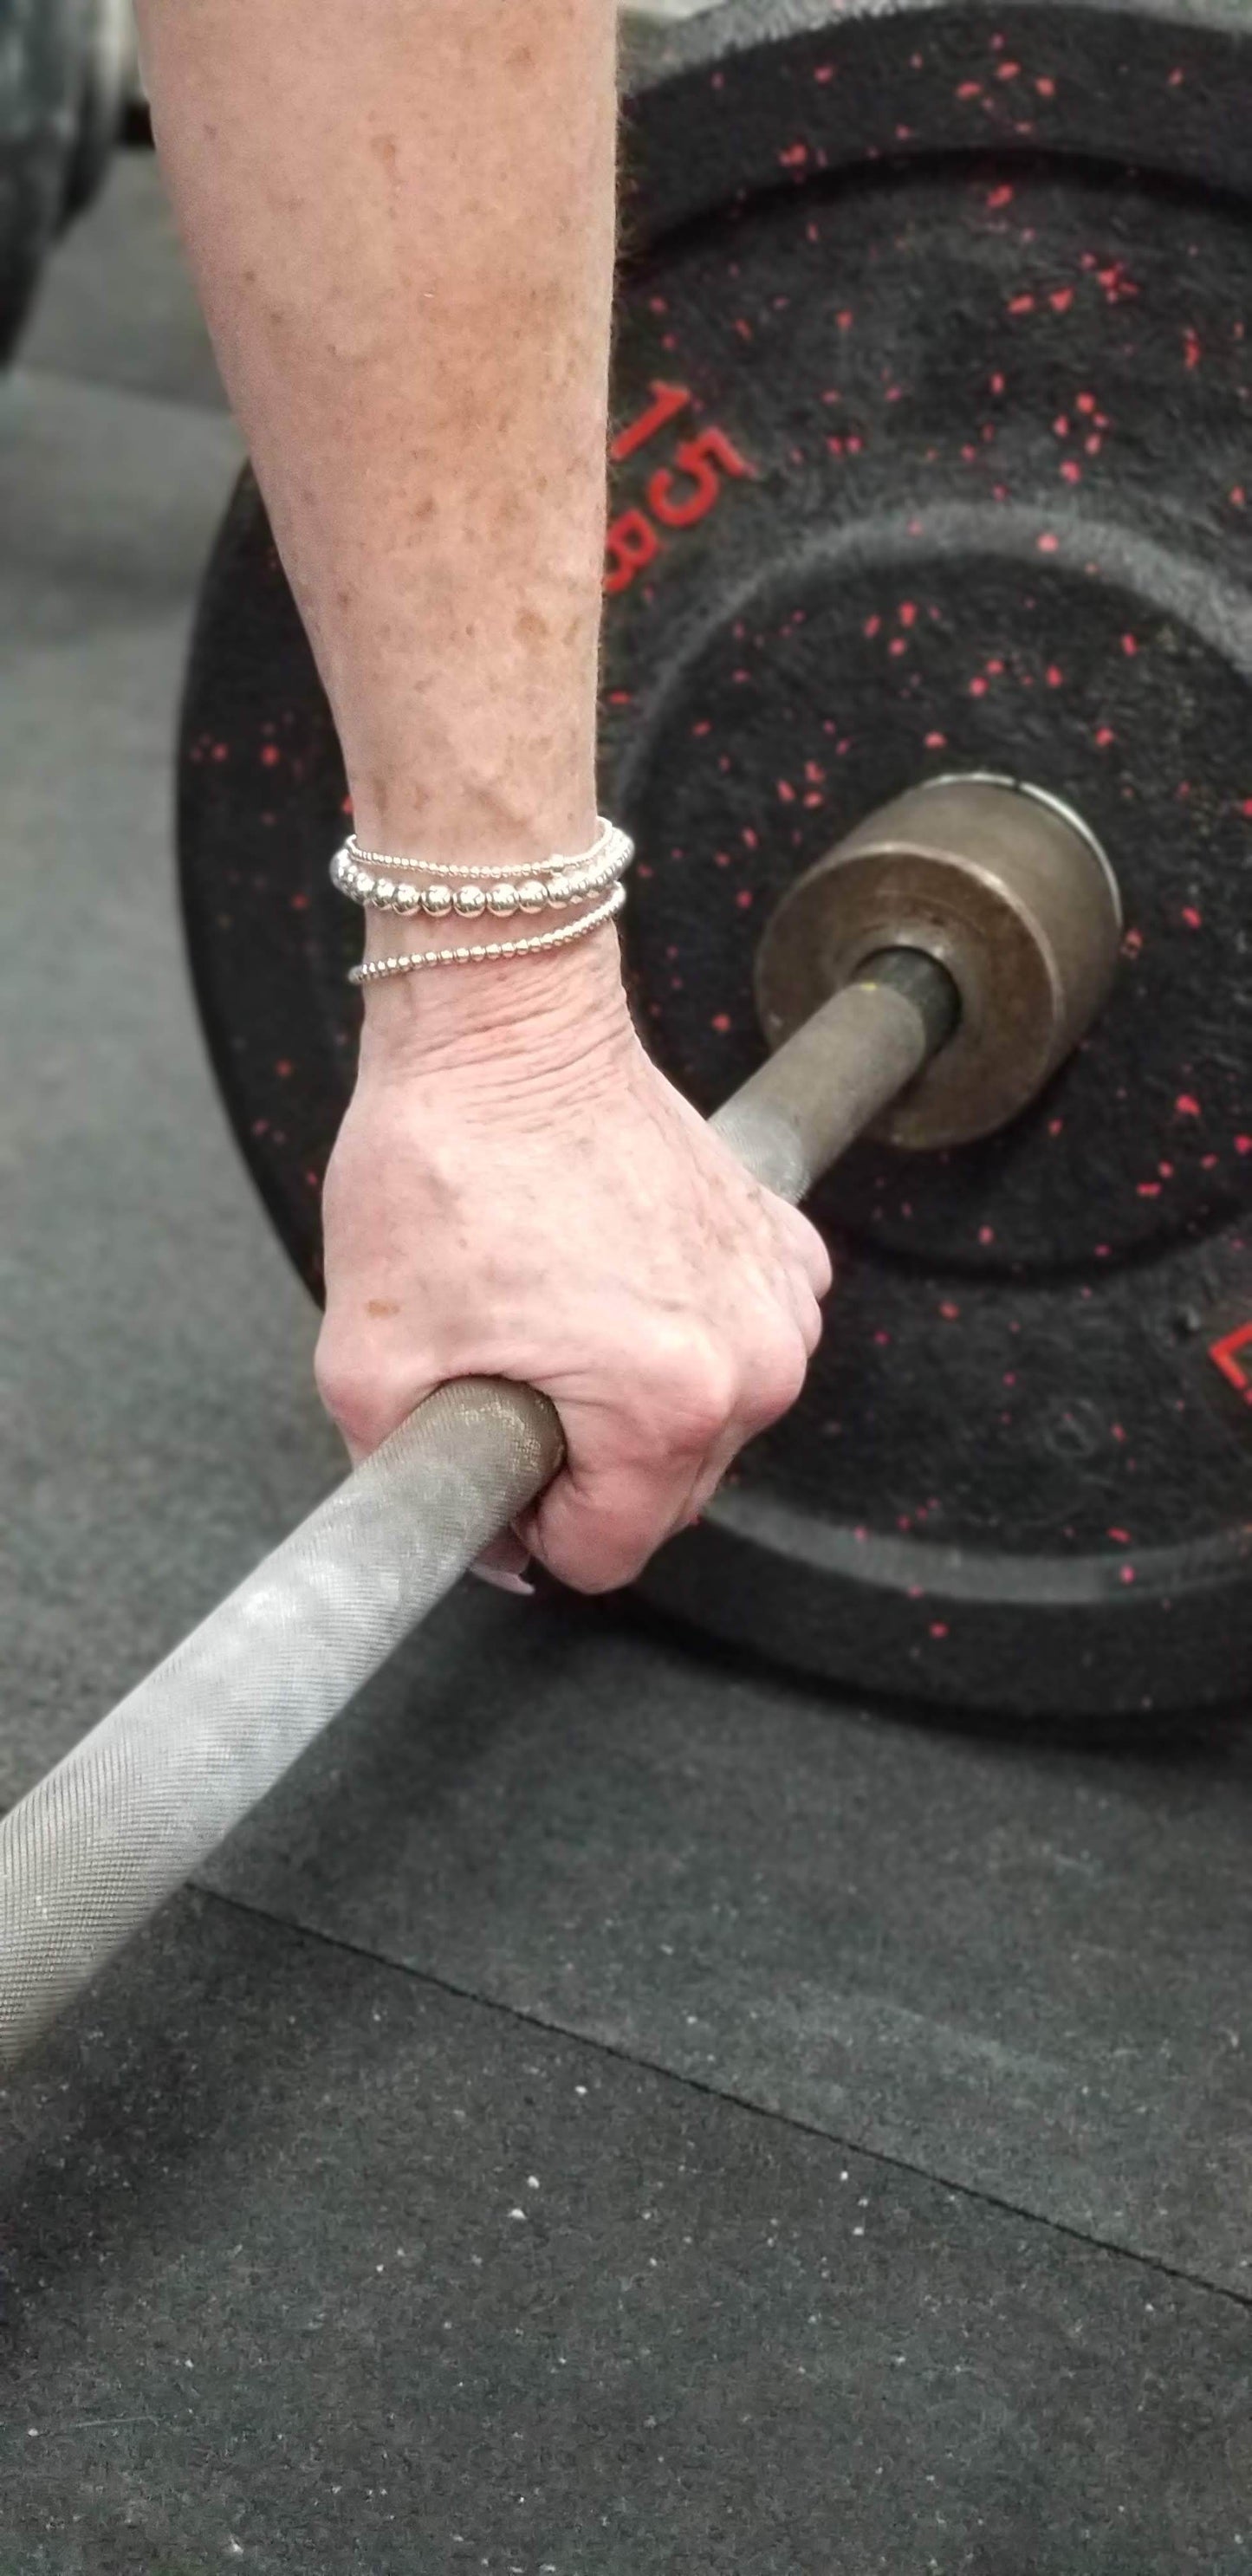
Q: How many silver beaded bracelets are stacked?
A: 3